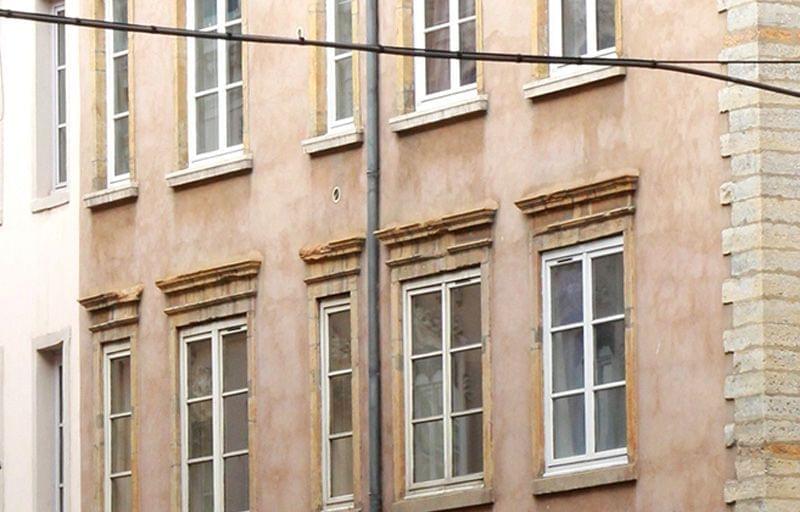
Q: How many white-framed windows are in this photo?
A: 12